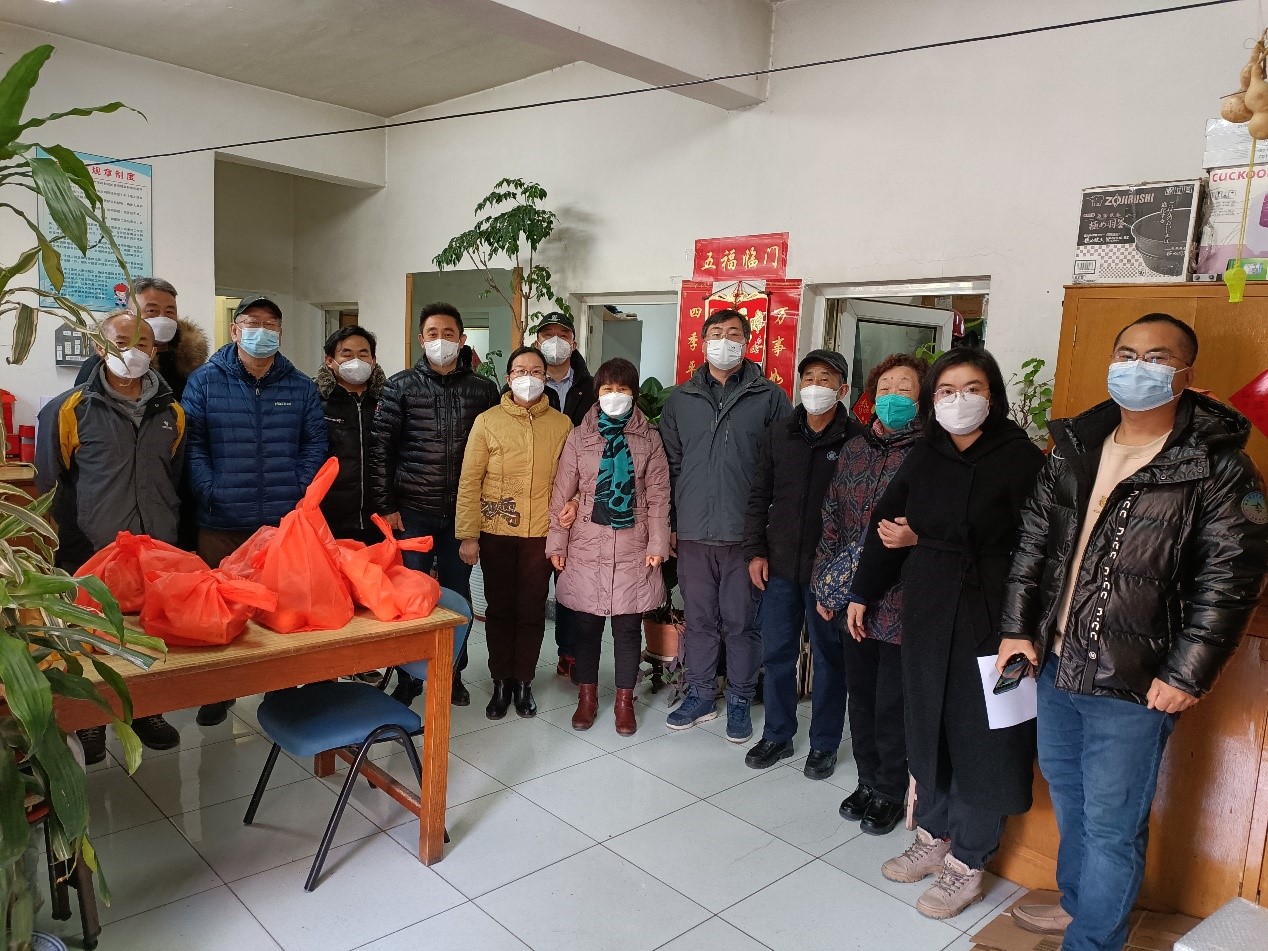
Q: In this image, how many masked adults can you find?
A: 13